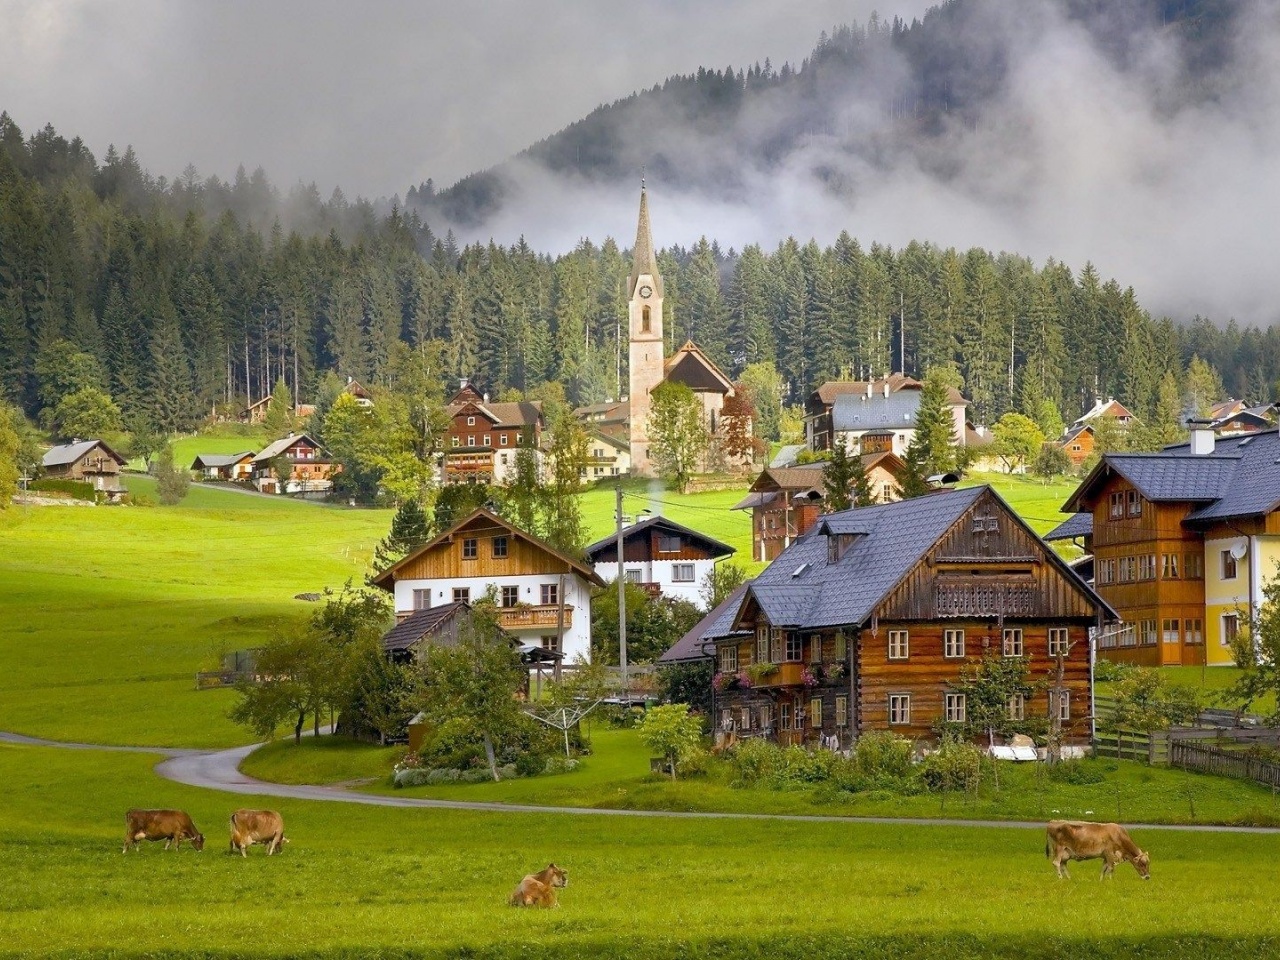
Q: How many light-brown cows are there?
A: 3